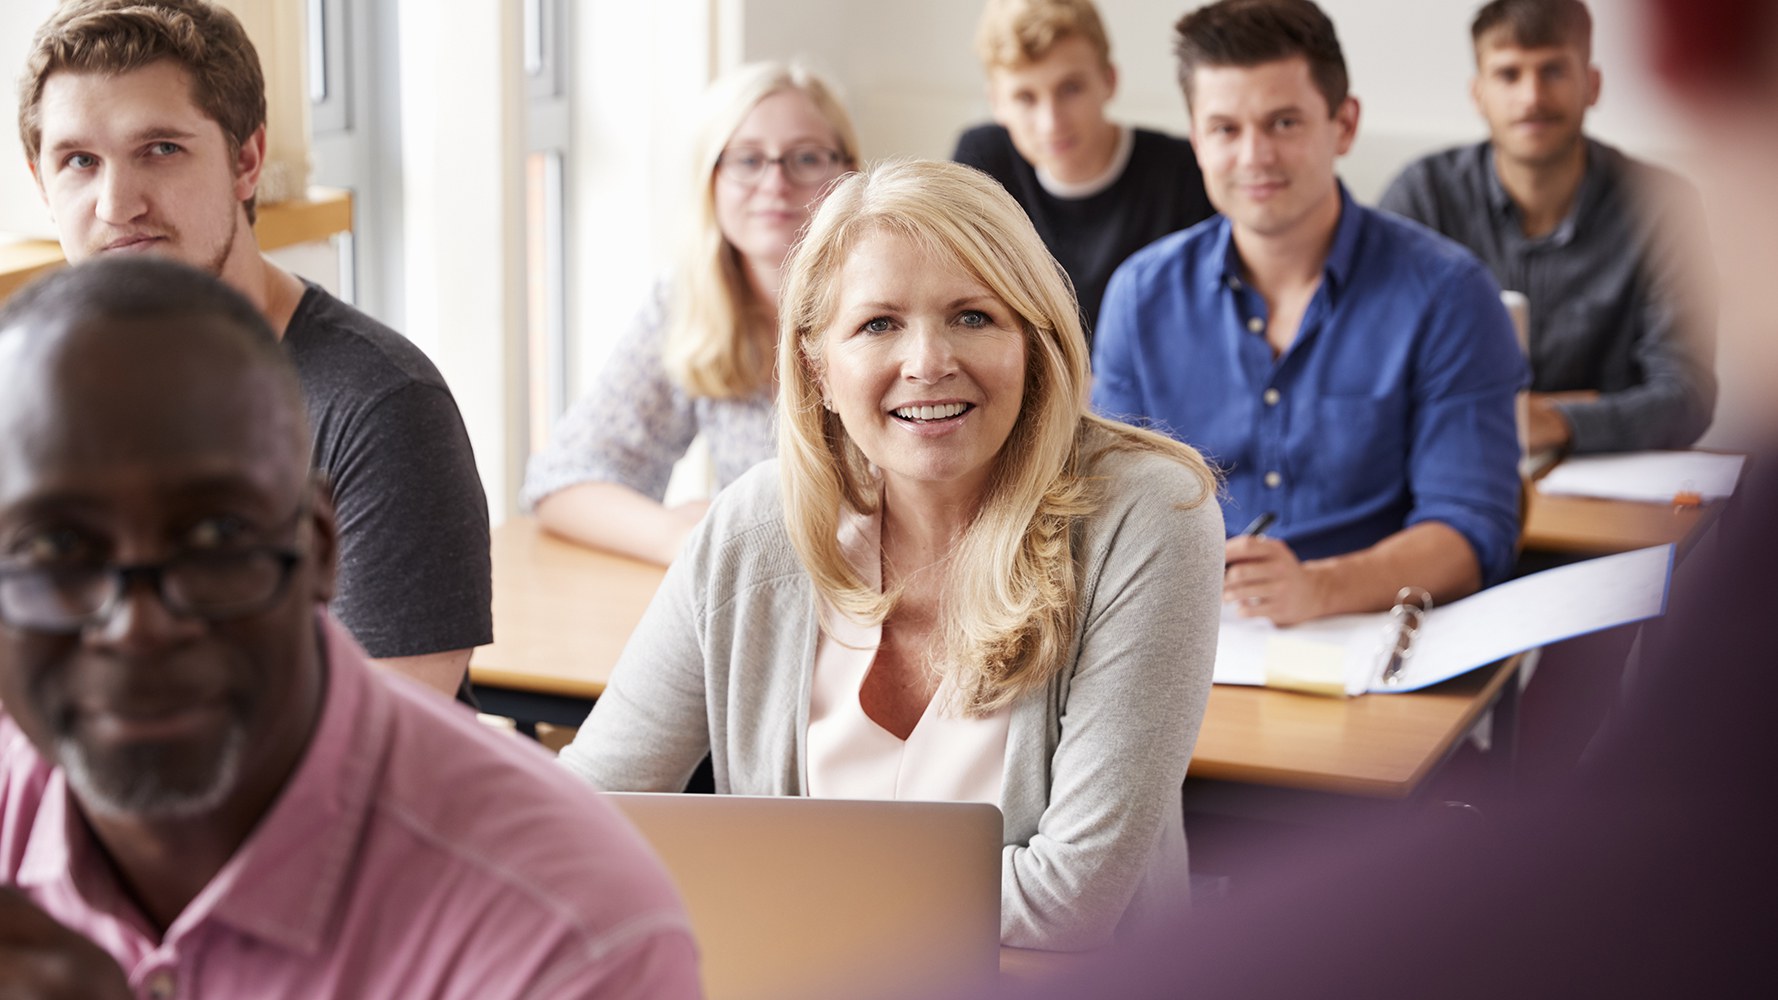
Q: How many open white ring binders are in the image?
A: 1